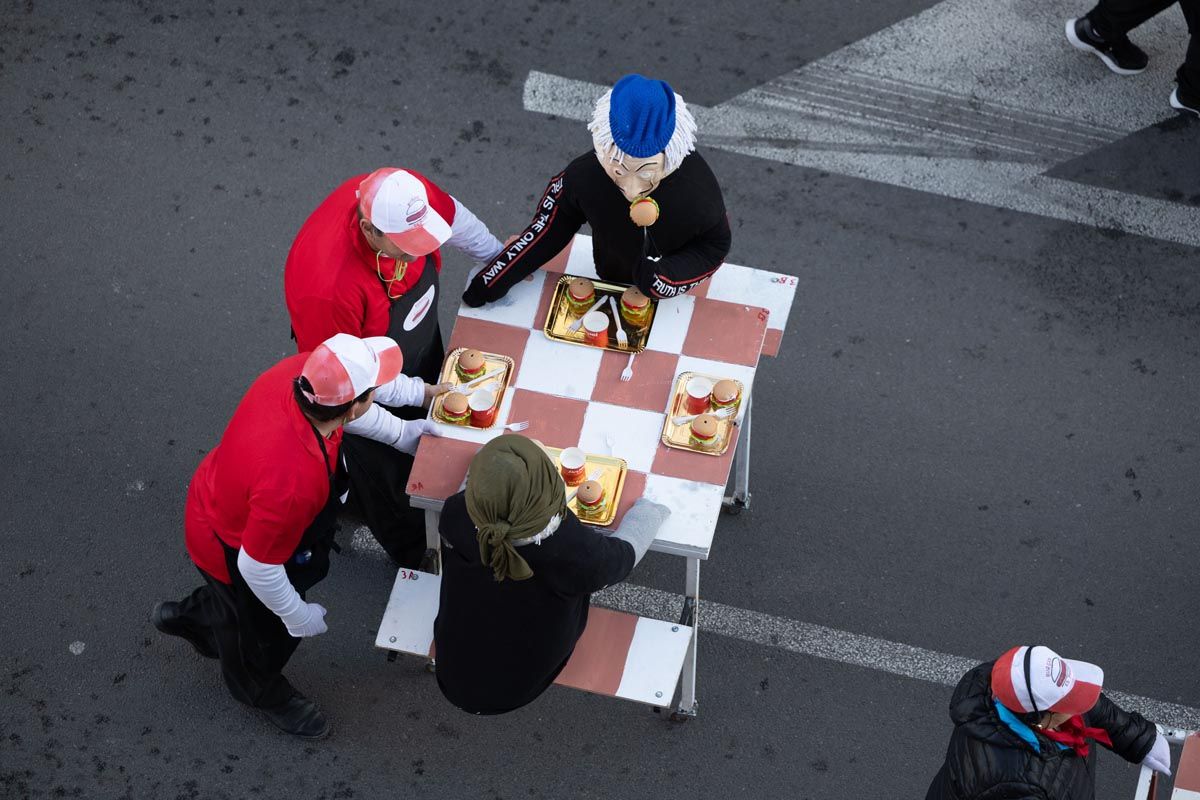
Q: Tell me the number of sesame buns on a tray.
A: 7